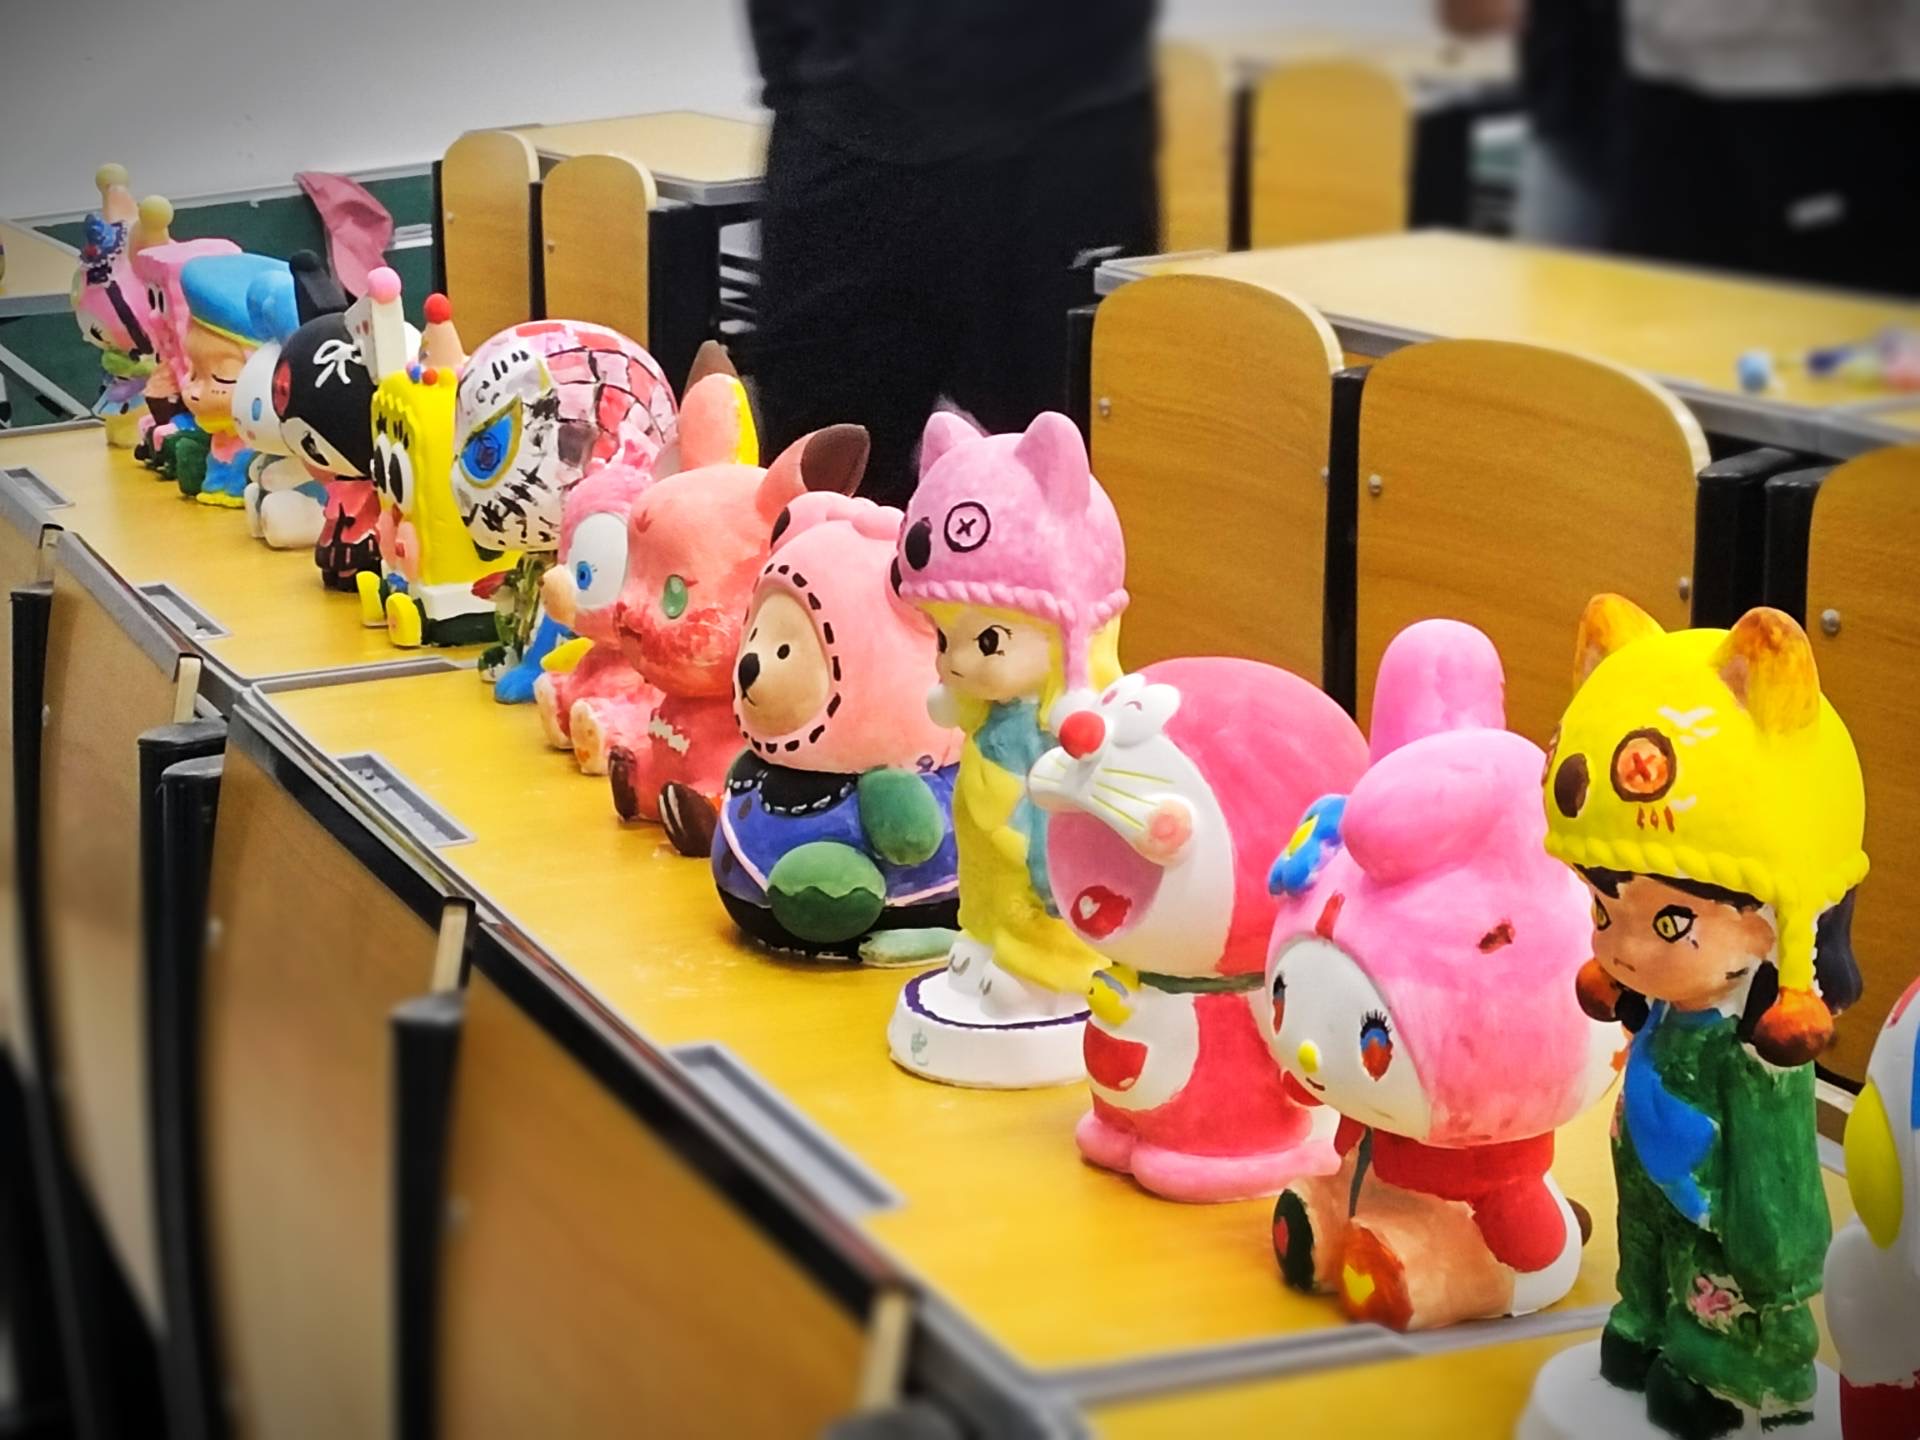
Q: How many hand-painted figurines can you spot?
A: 15